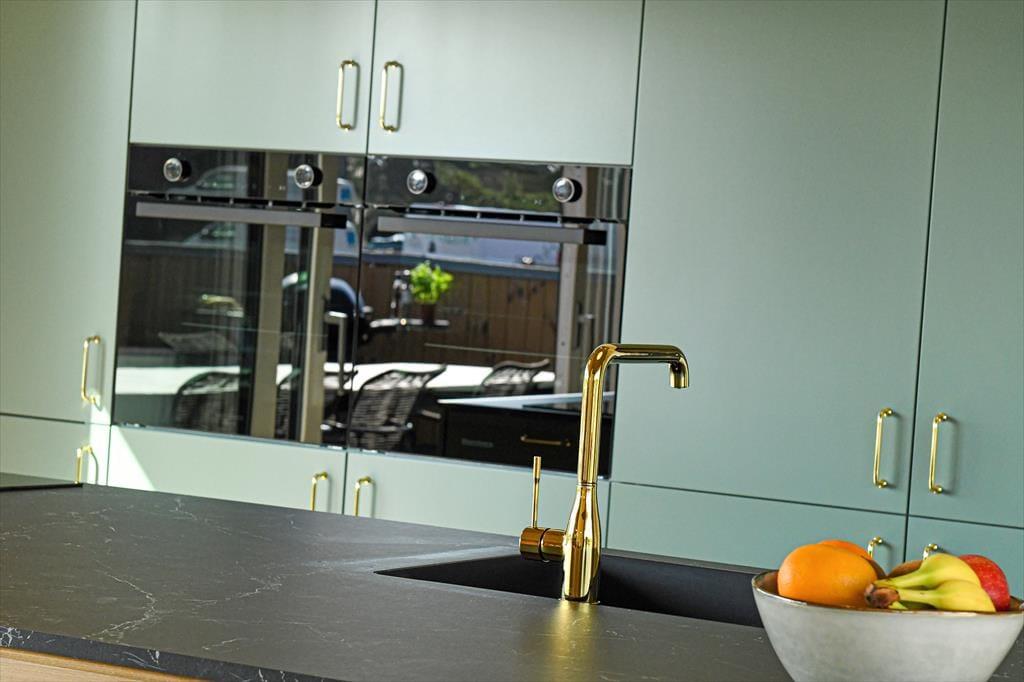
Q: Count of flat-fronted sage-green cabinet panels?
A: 10